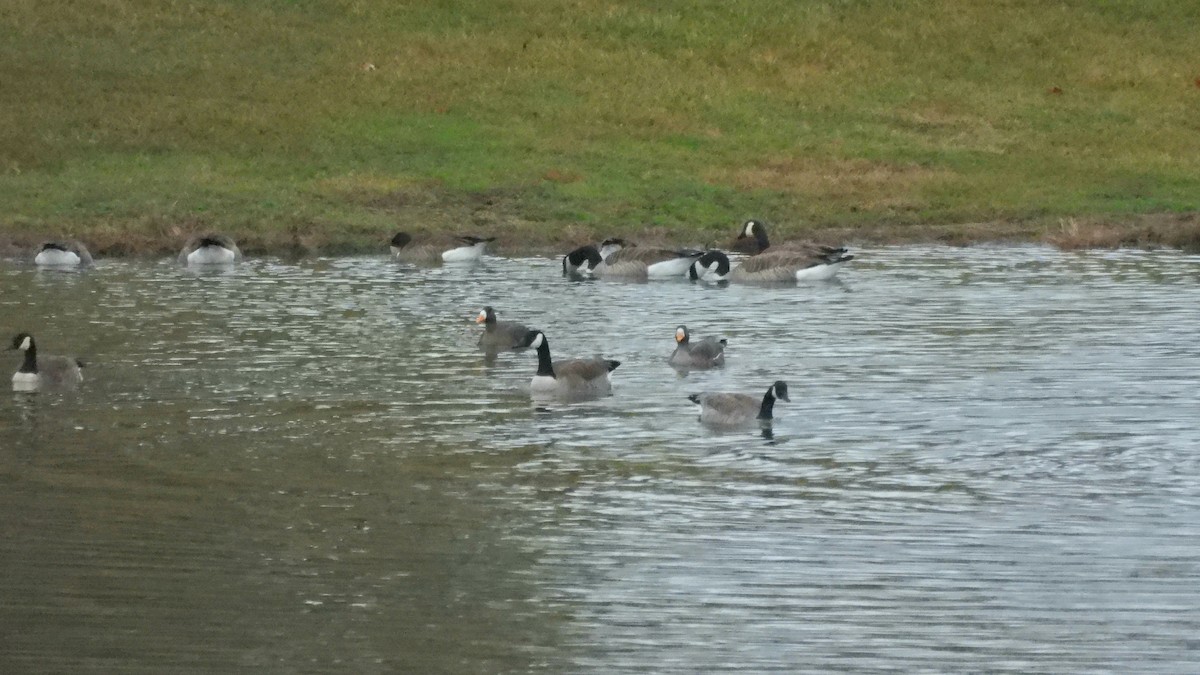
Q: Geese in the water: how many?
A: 12